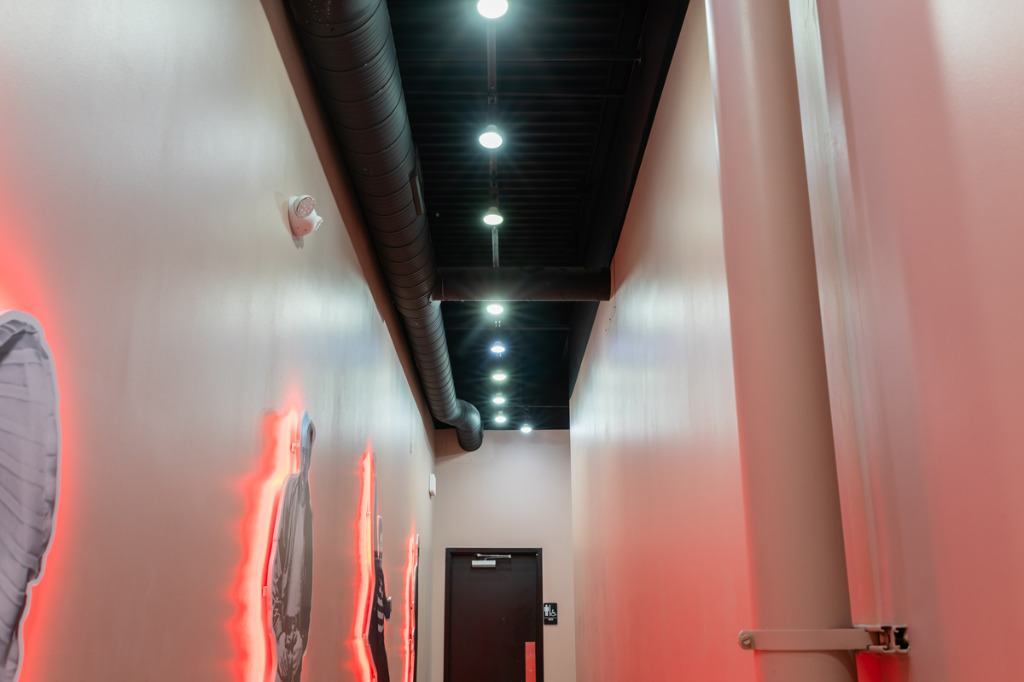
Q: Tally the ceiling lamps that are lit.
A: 9